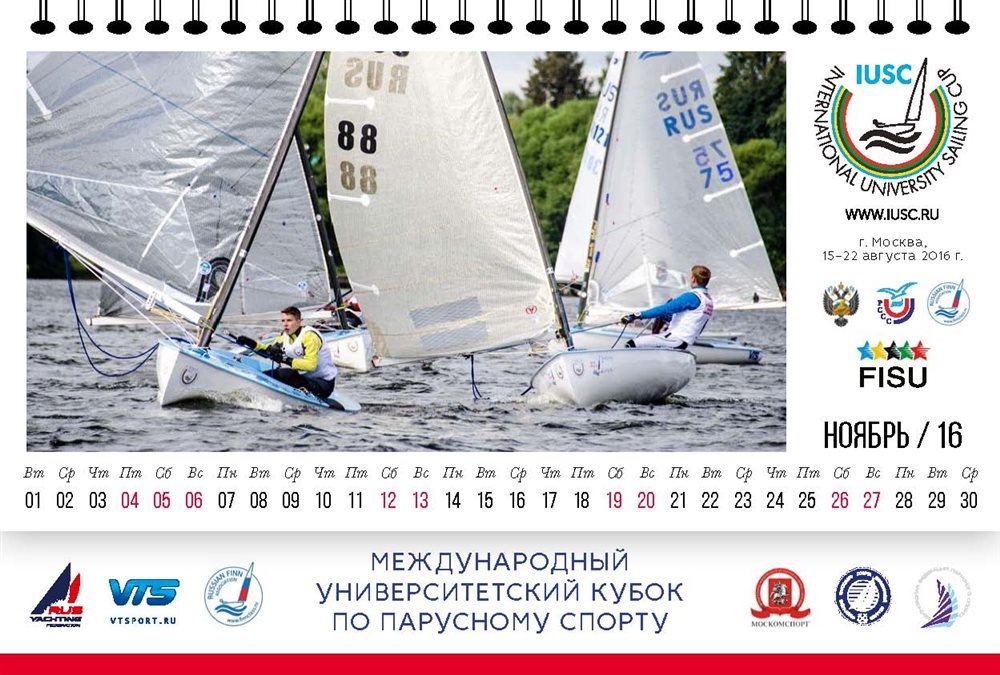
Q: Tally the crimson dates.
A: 9